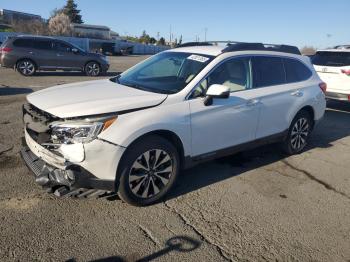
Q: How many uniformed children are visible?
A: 0